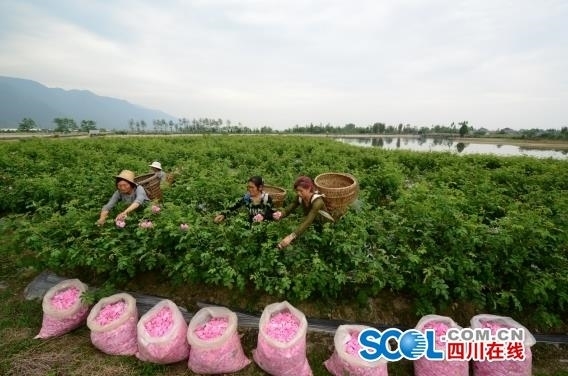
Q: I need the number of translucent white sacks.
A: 8